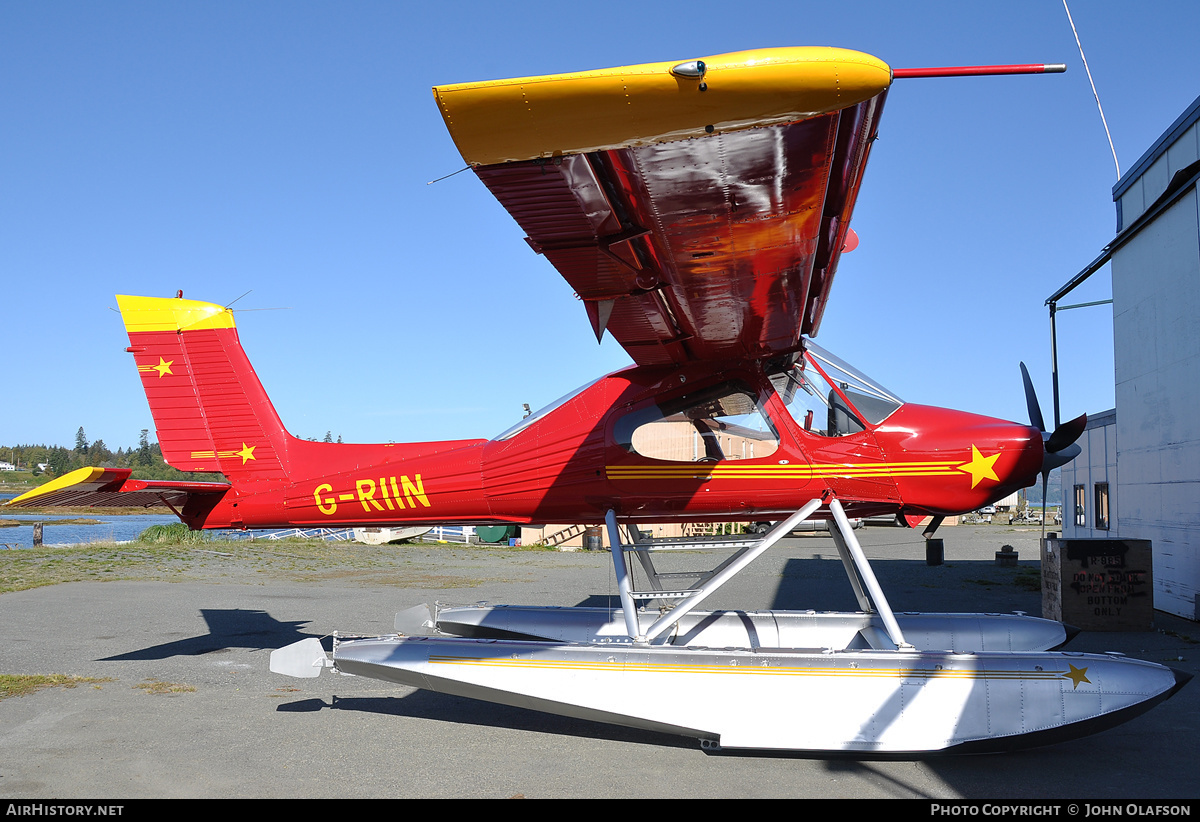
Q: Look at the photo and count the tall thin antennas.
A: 1